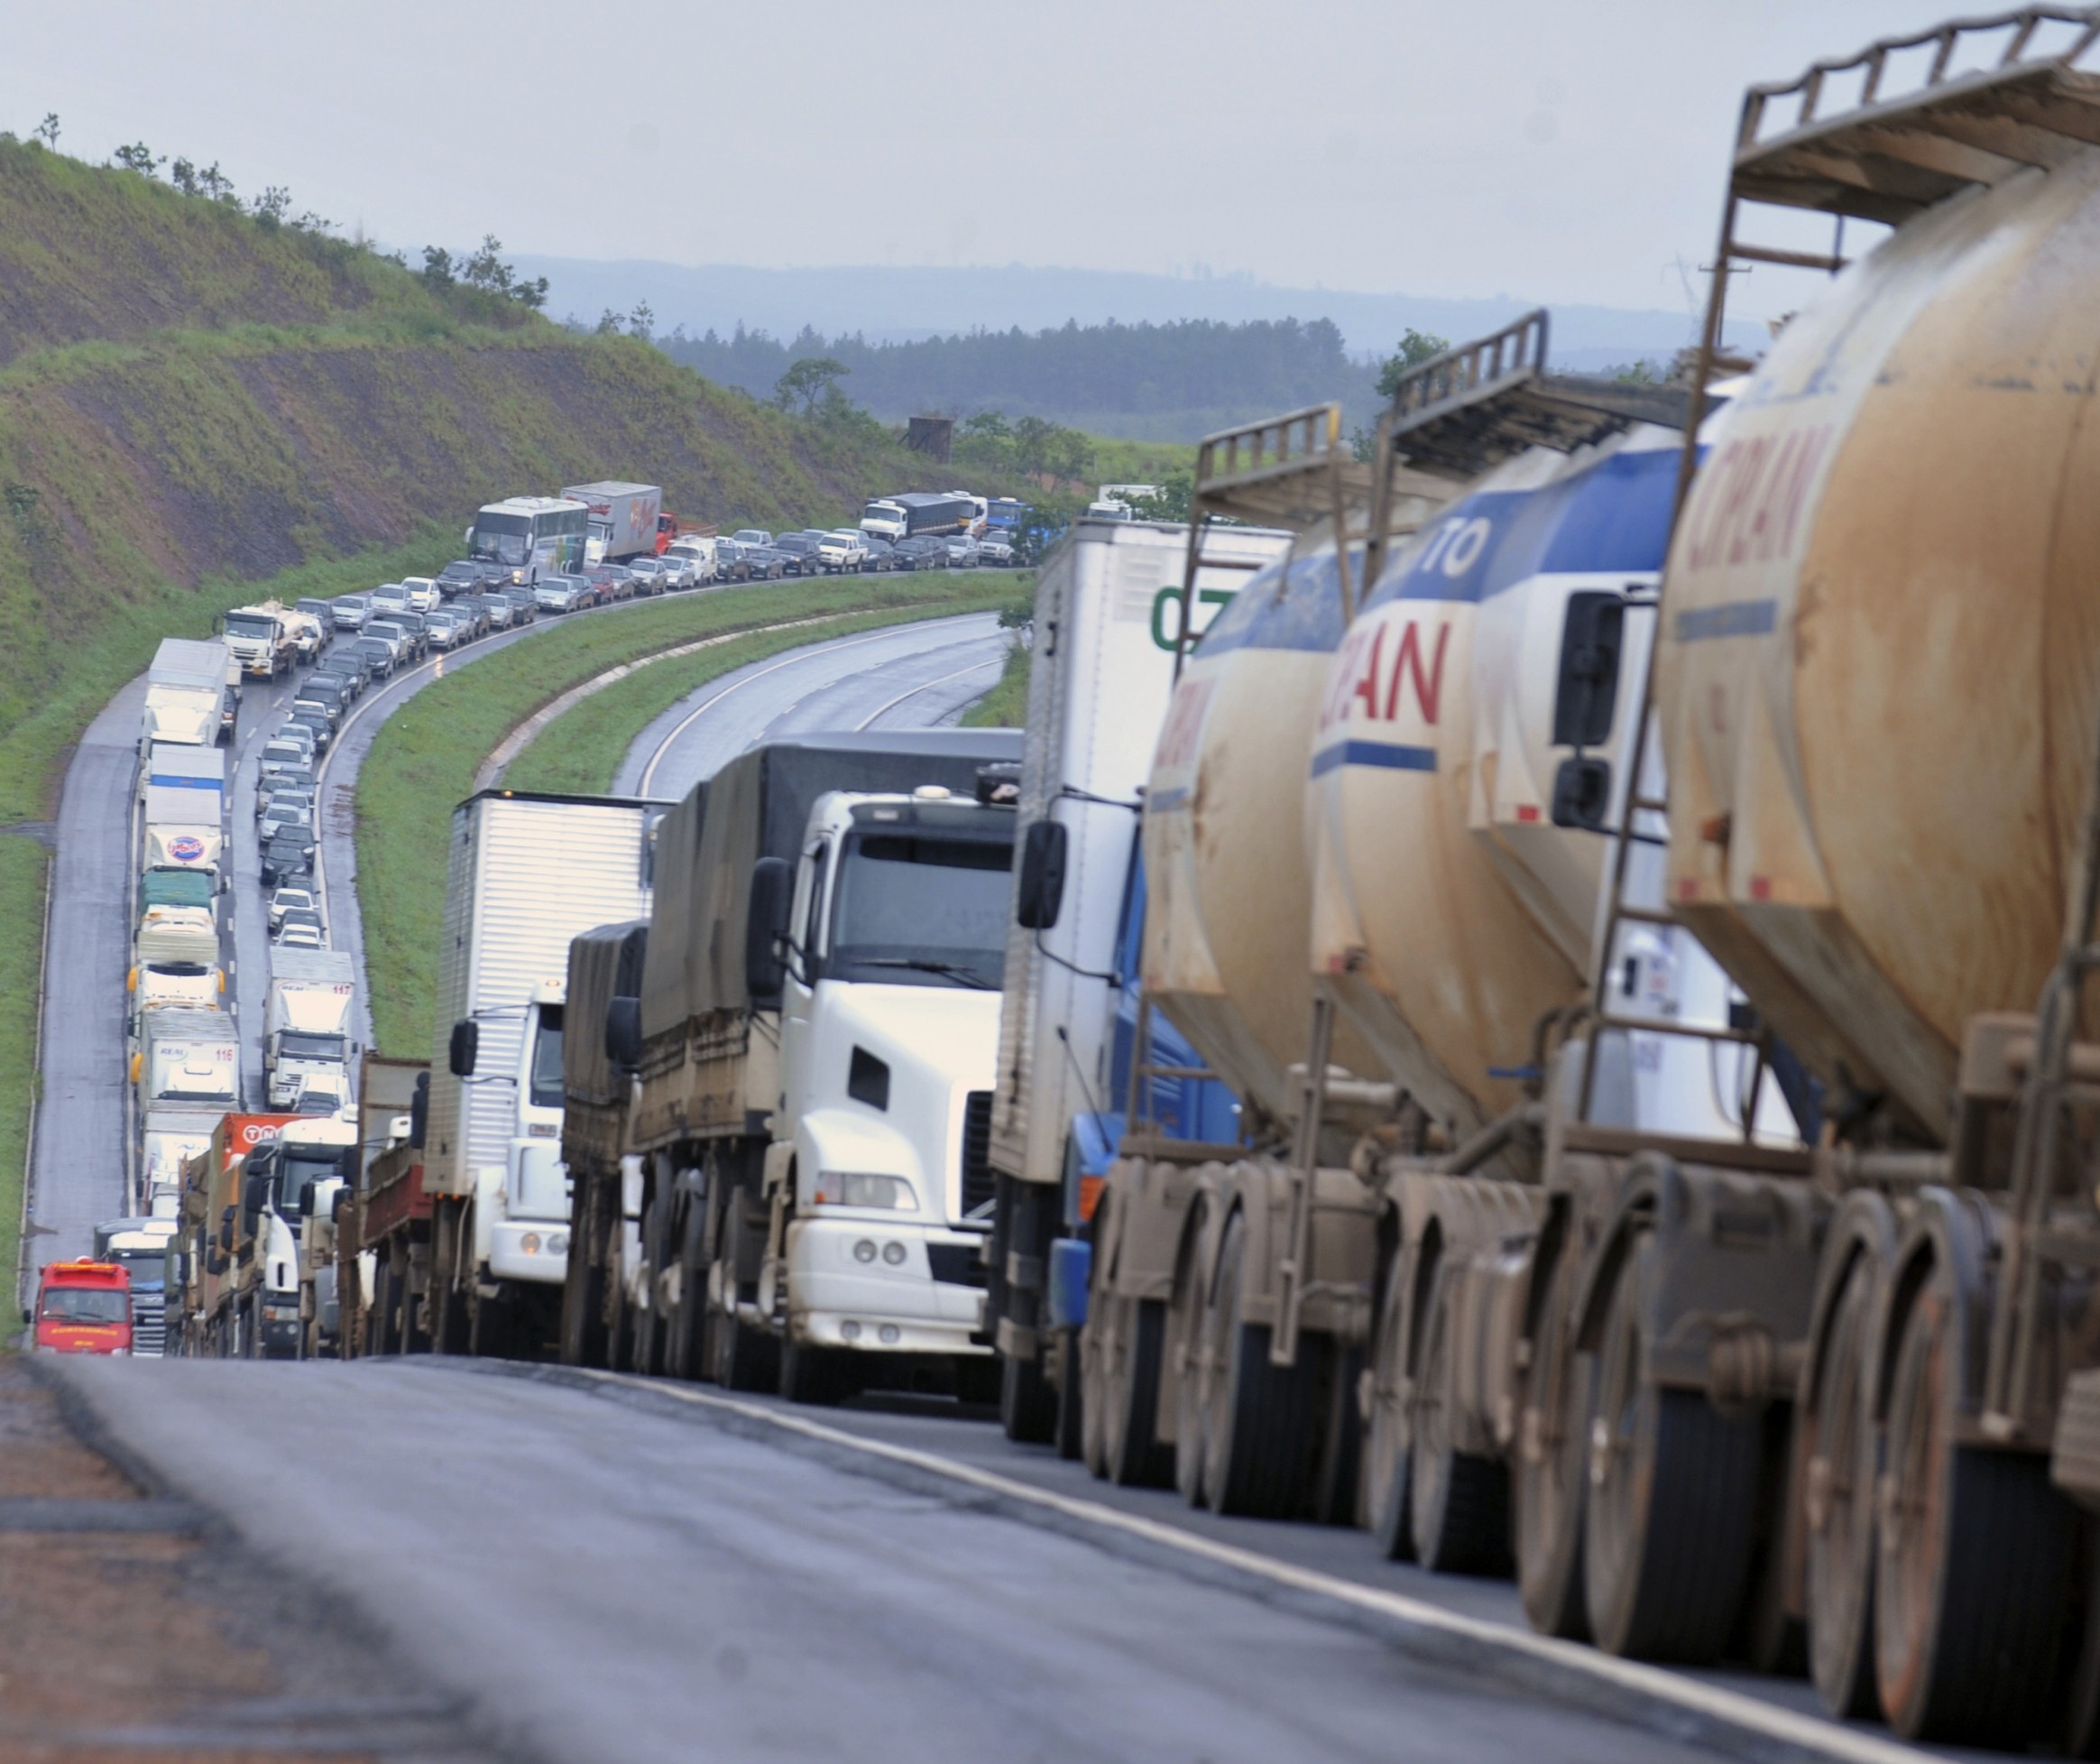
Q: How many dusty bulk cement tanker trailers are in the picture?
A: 3